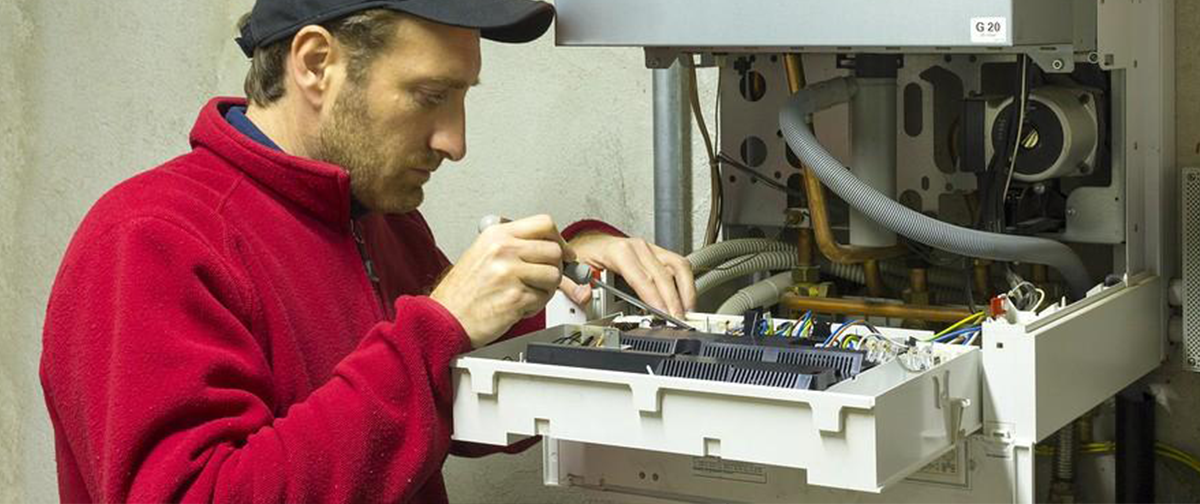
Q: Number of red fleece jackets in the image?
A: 1